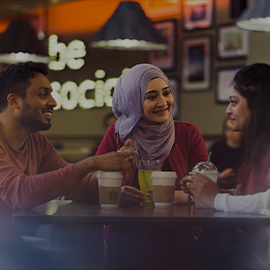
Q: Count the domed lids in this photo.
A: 1